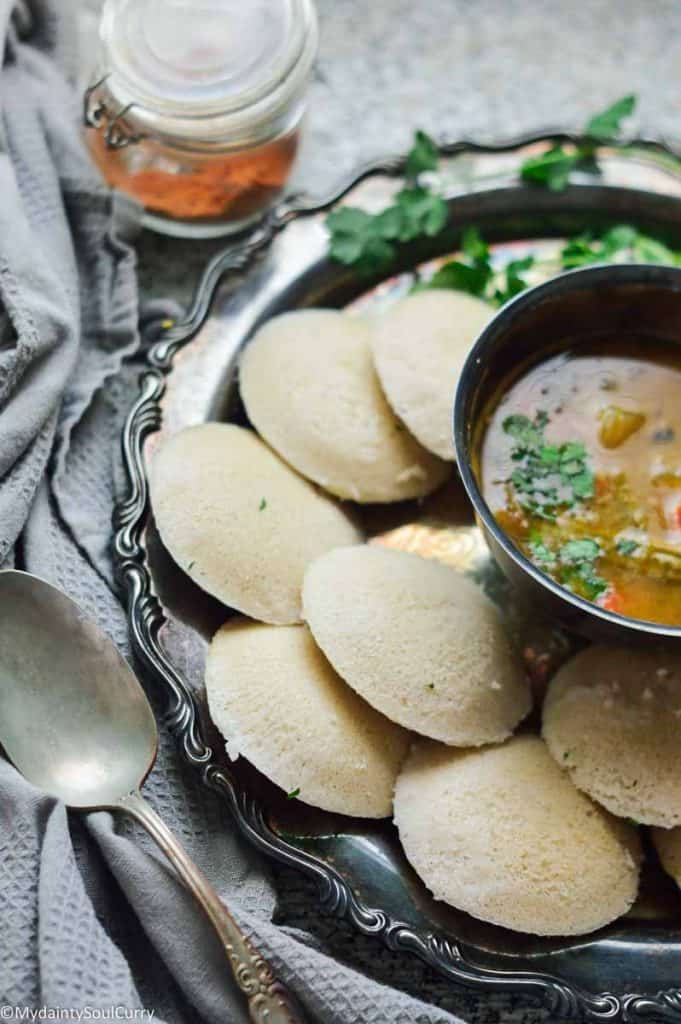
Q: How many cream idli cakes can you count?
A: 8